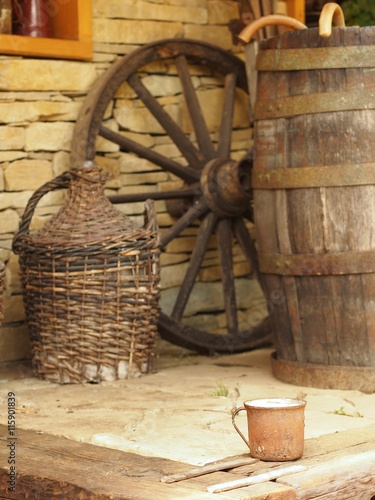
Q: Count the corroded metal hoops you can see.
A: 5